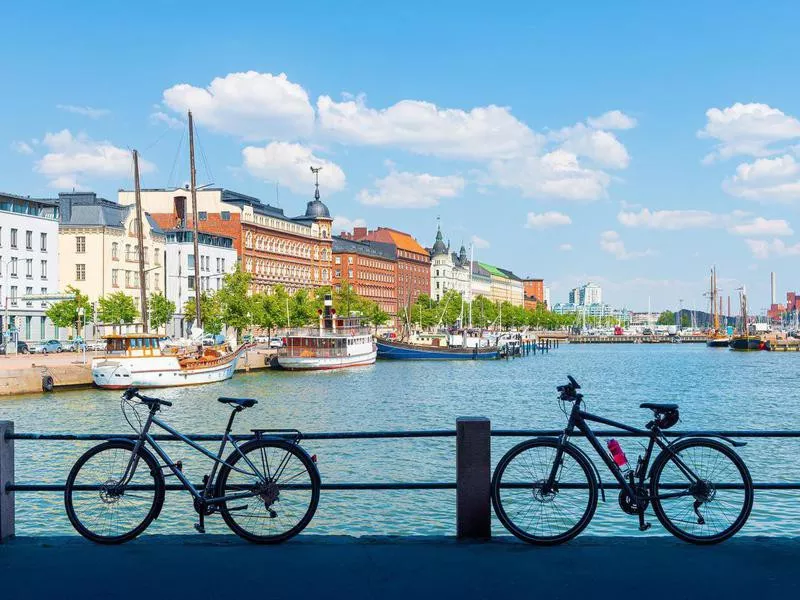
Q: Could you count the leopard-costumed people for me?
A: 0